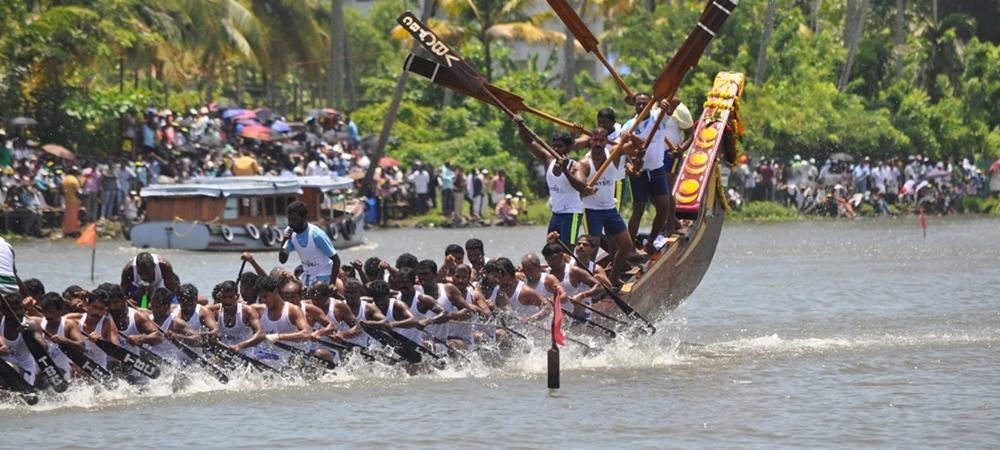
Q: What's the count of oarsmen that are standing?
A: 5